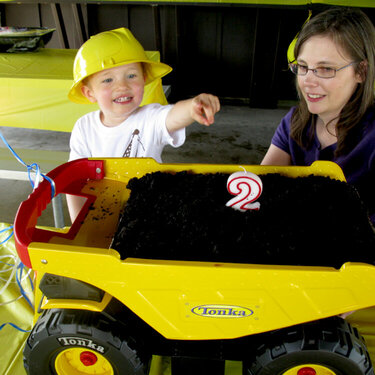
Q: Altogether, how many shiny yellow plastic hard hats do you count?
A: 1